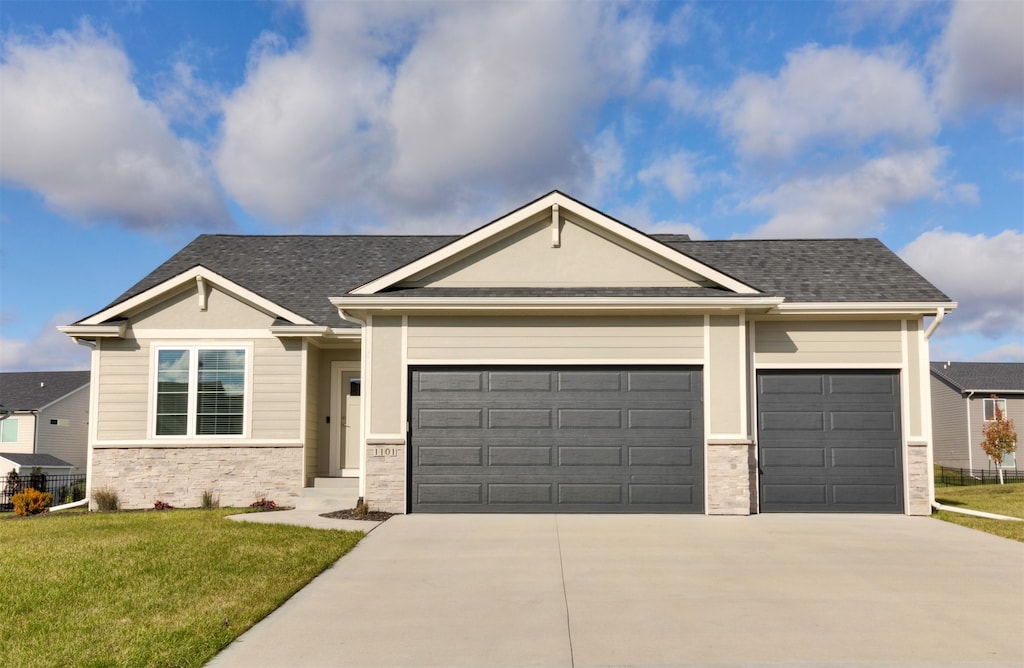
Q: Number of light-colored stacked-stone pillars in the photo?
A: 3